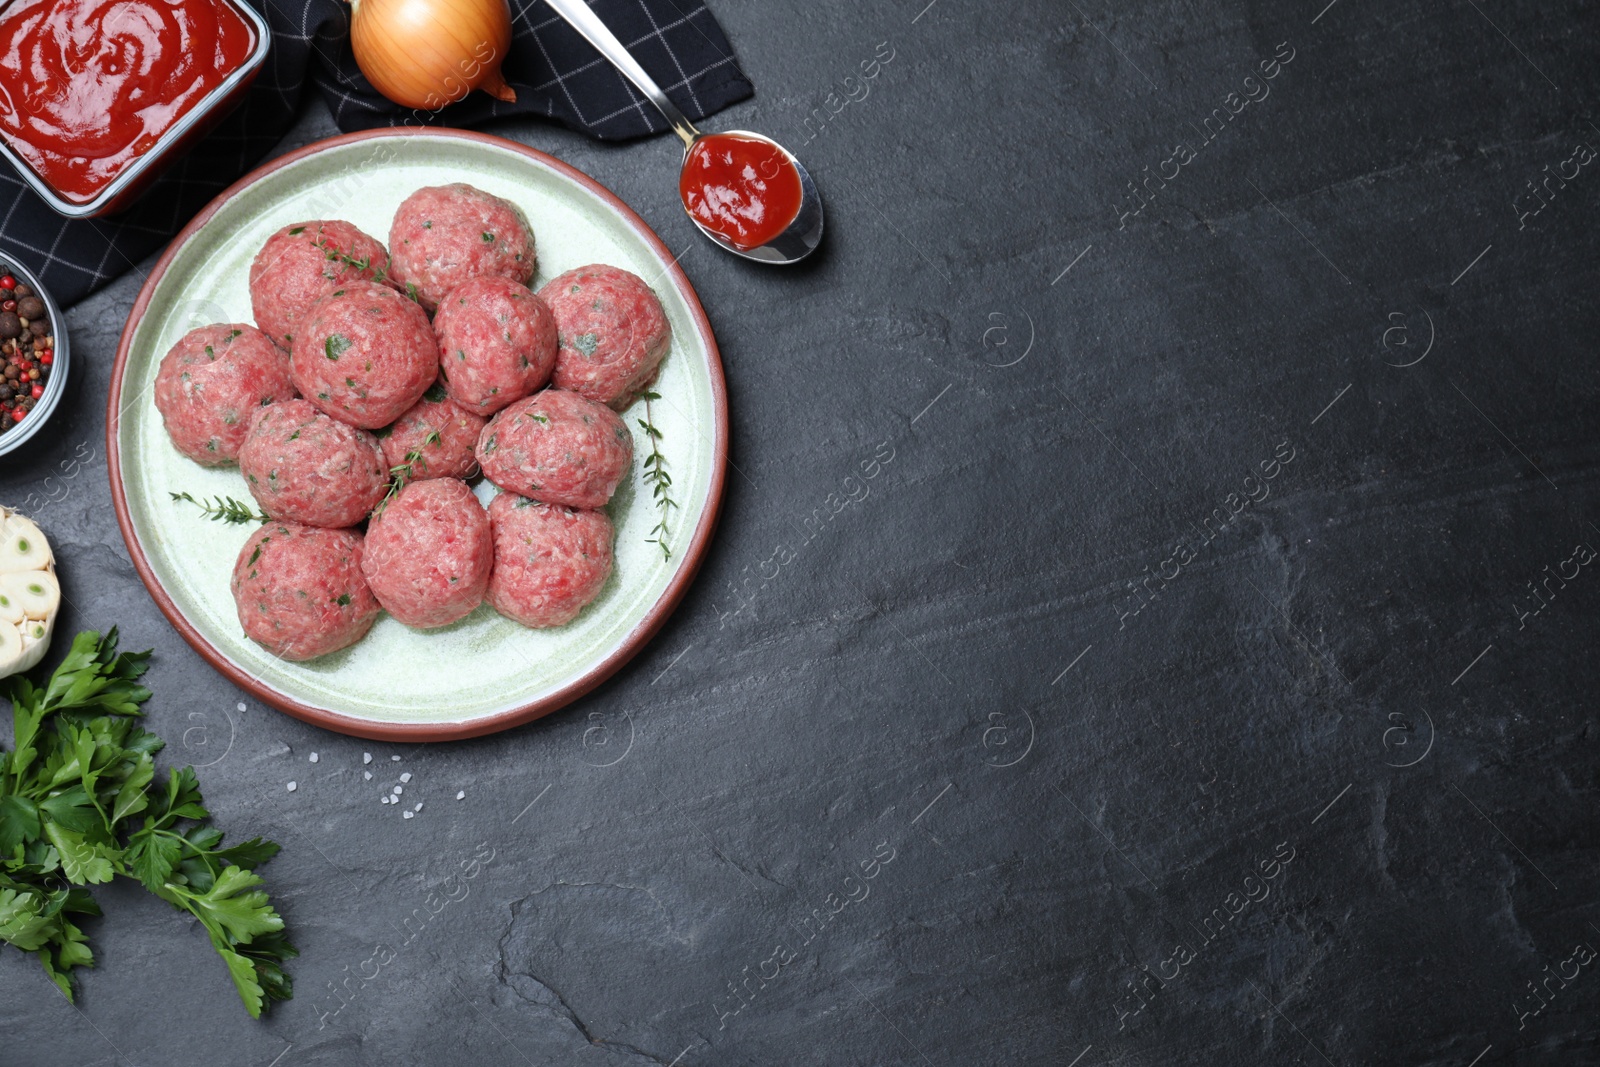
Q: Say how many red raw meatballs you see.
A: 12